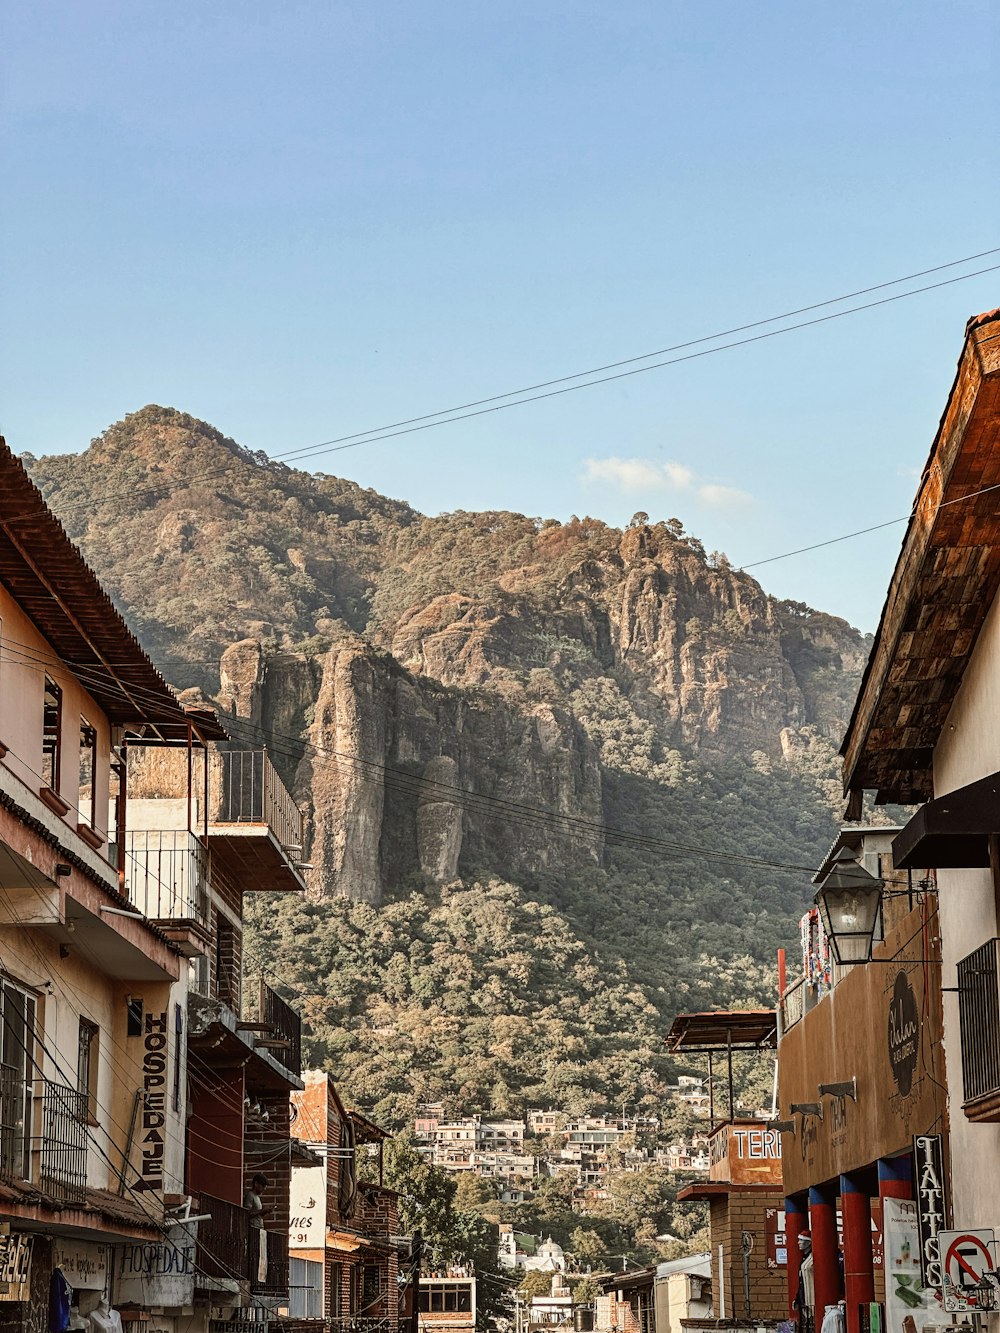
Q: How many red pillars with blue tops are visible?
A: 4